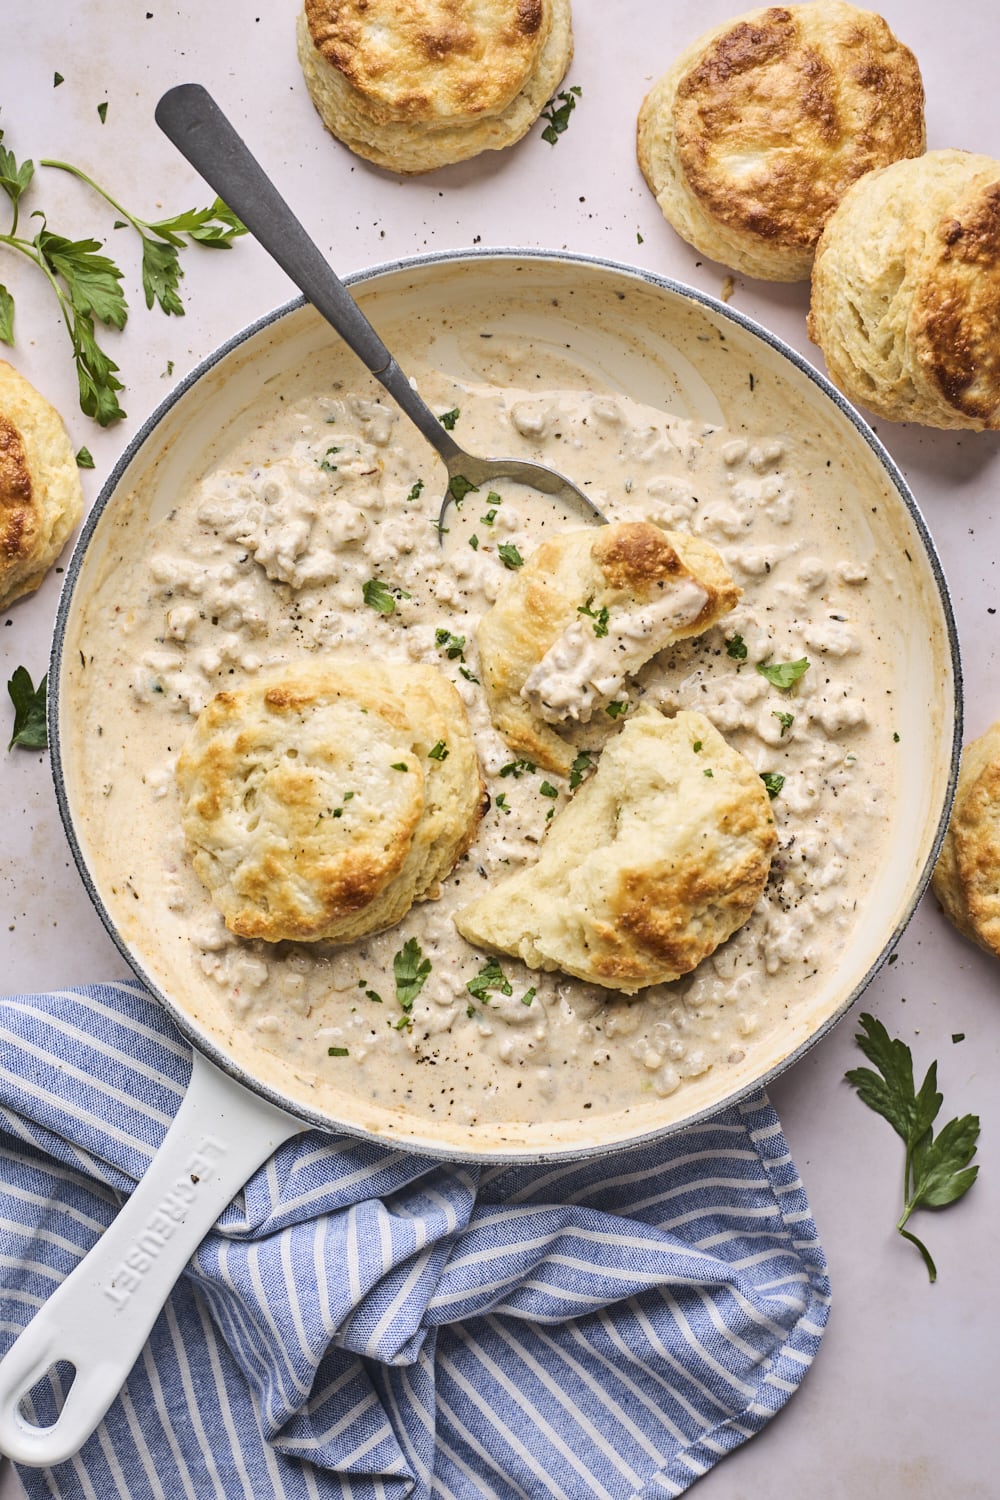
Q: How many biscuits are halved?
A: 1